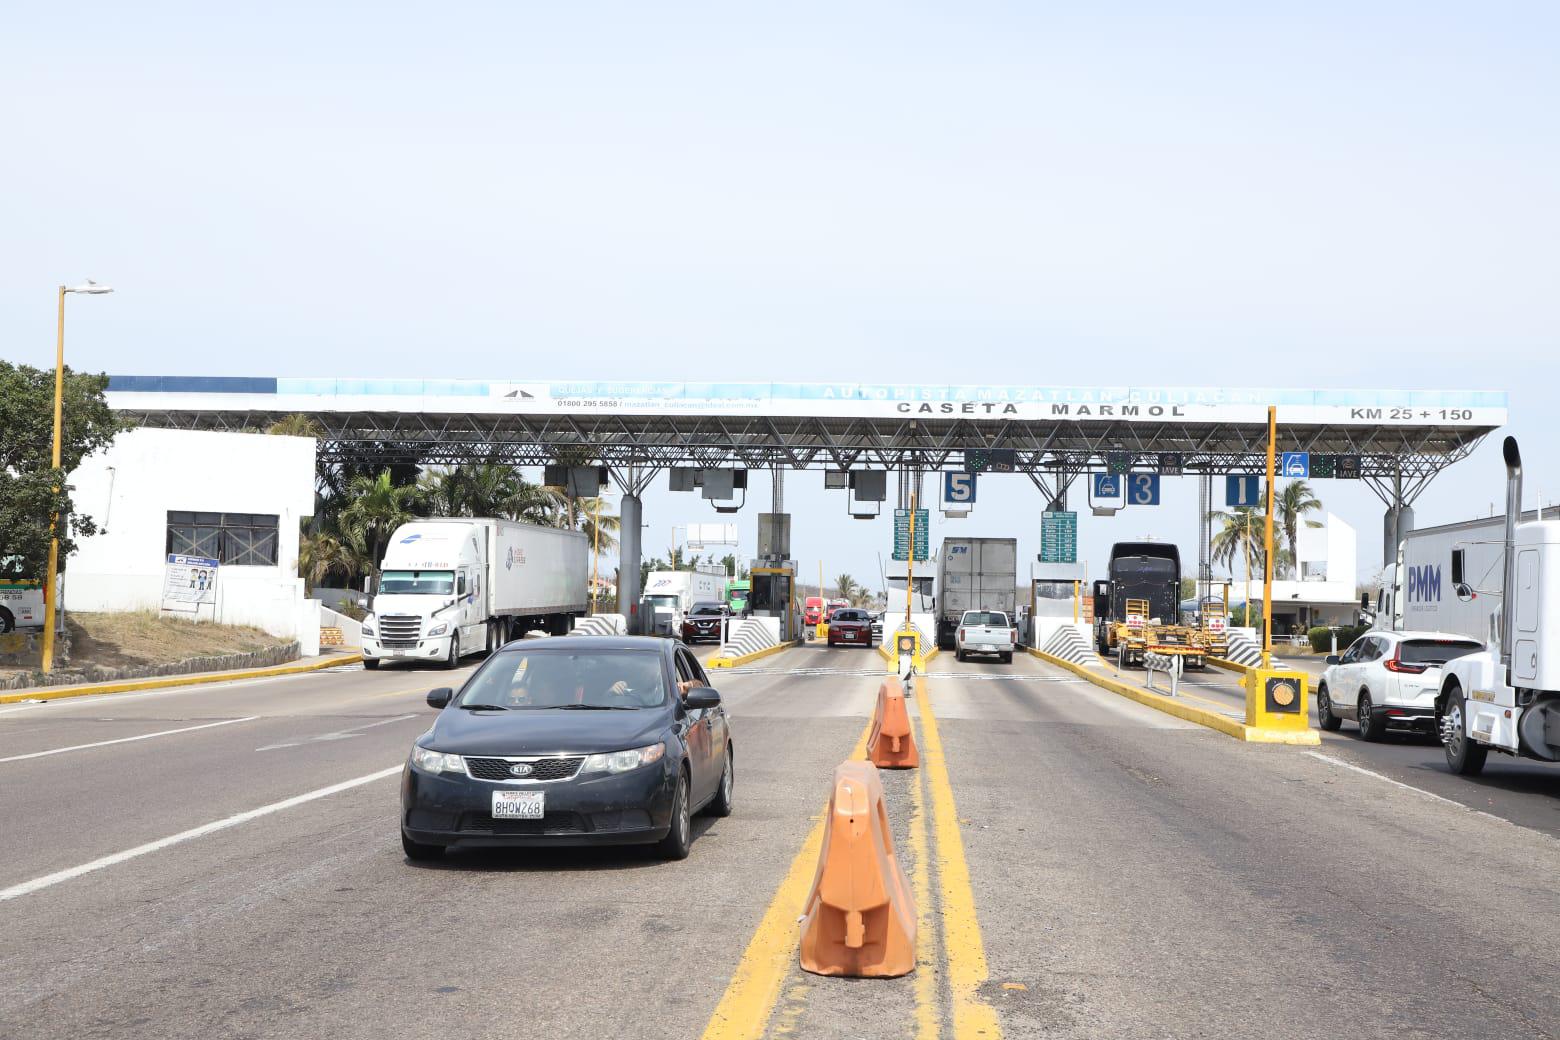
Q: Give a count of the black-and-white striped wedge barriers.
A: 5